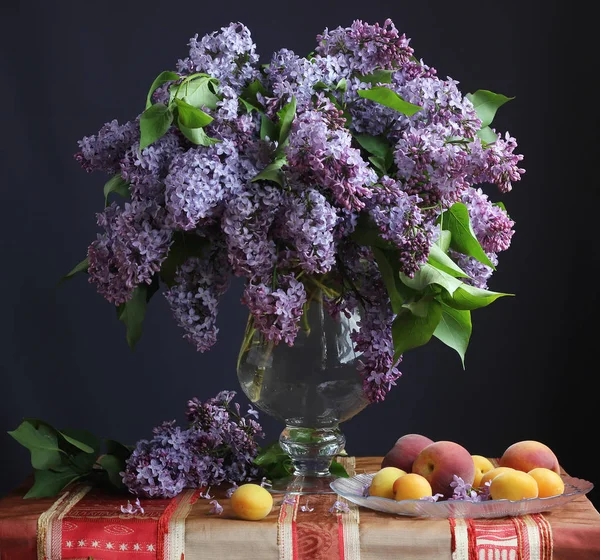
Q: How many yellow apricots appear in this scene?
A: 7